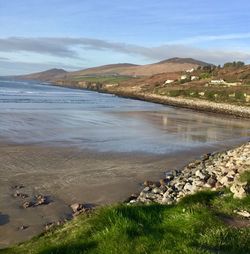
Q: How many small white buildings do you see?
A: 5